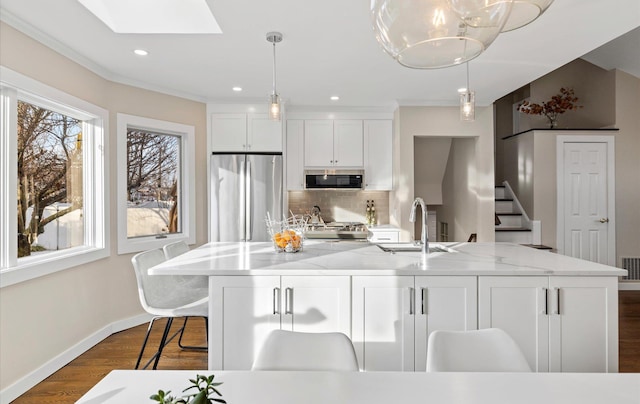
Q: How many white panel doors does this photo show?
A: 1